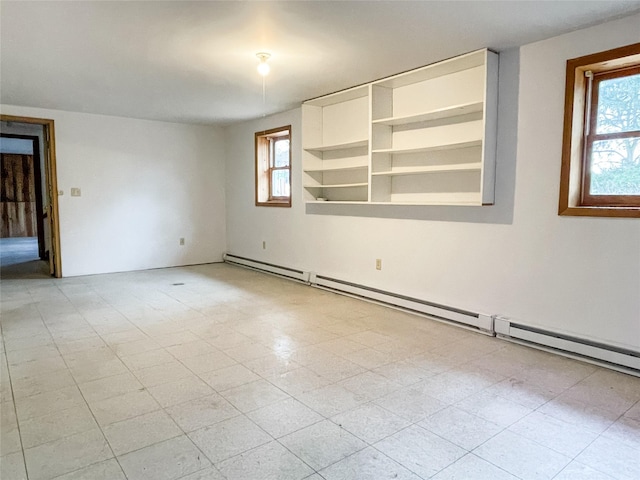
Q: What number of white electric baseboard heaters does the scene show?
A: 3